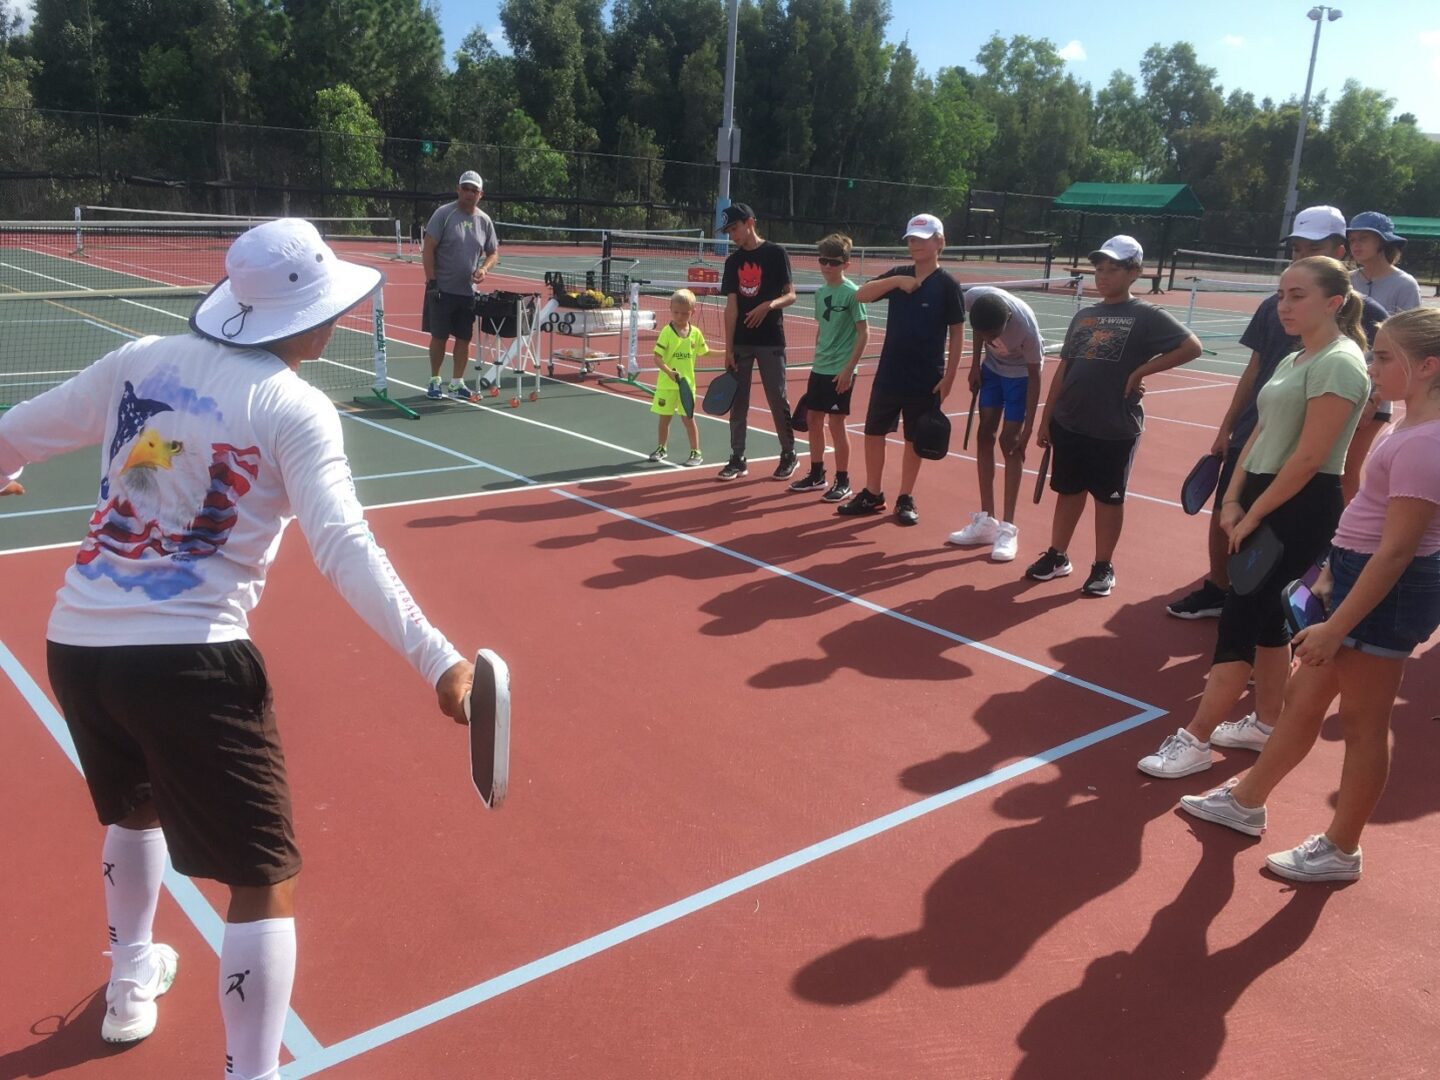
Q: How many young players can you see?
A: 10